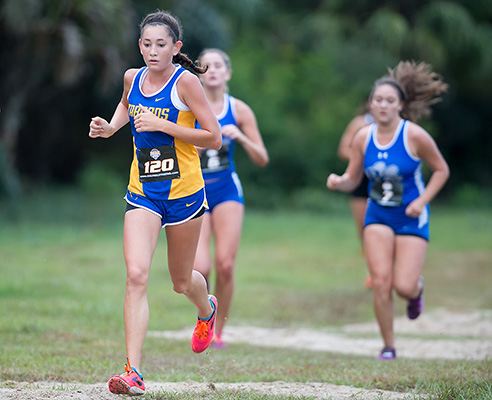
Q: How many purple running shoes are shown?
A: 2